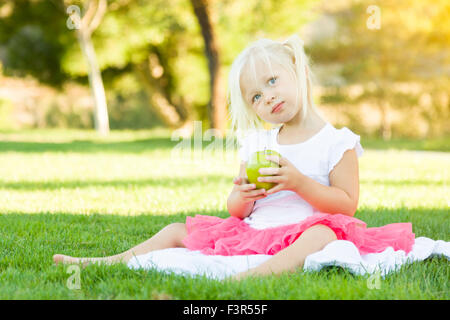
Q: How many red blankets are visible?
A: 0